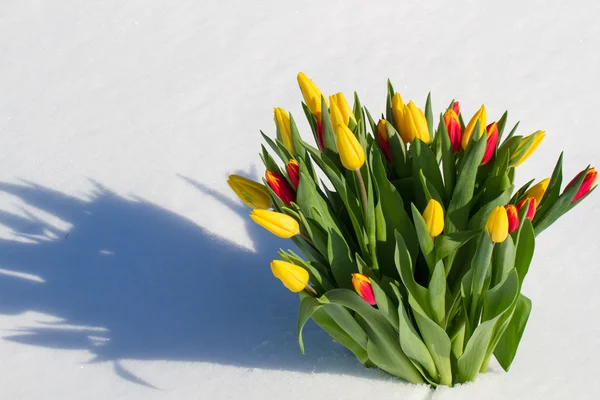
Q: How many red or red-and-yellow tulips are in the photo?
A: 11